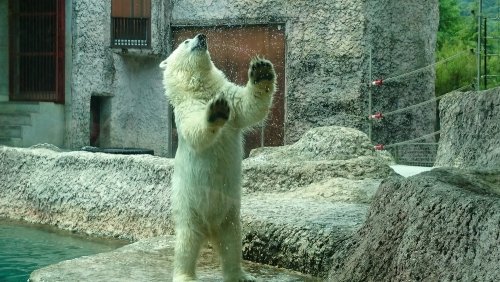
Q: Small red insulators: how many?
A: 3